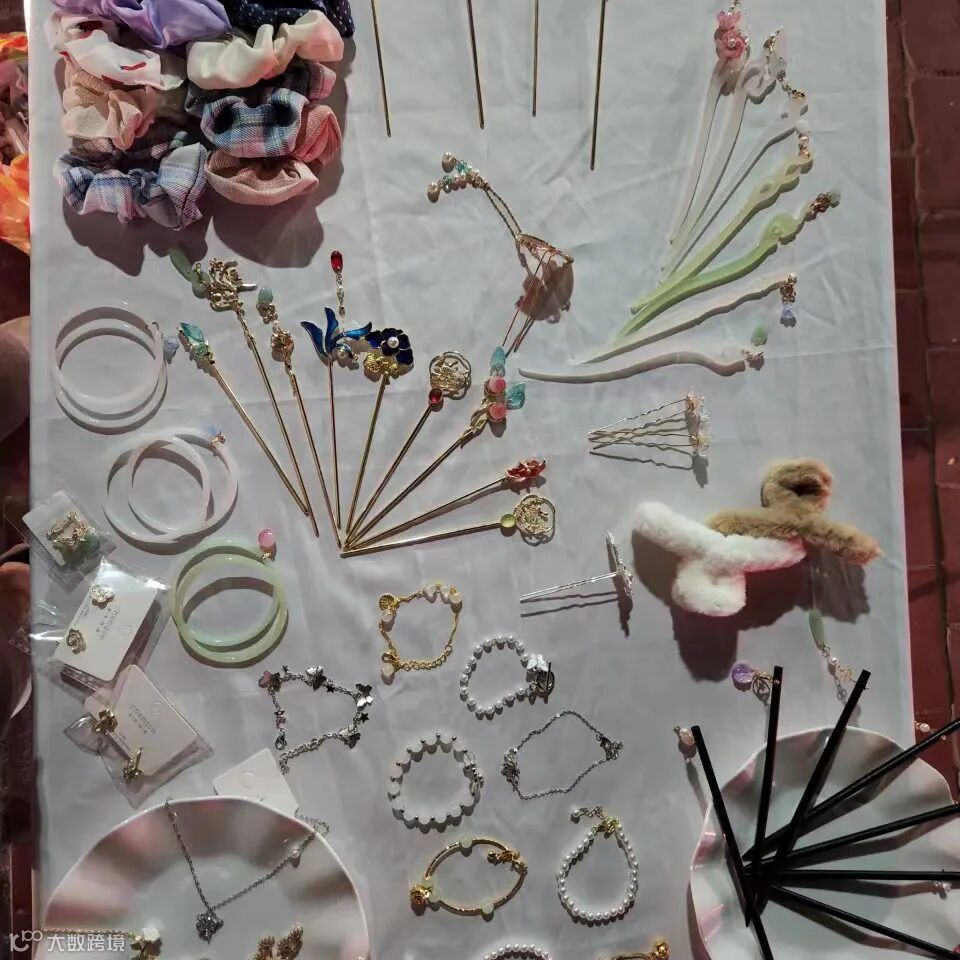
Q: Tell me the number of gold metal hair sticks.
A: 13